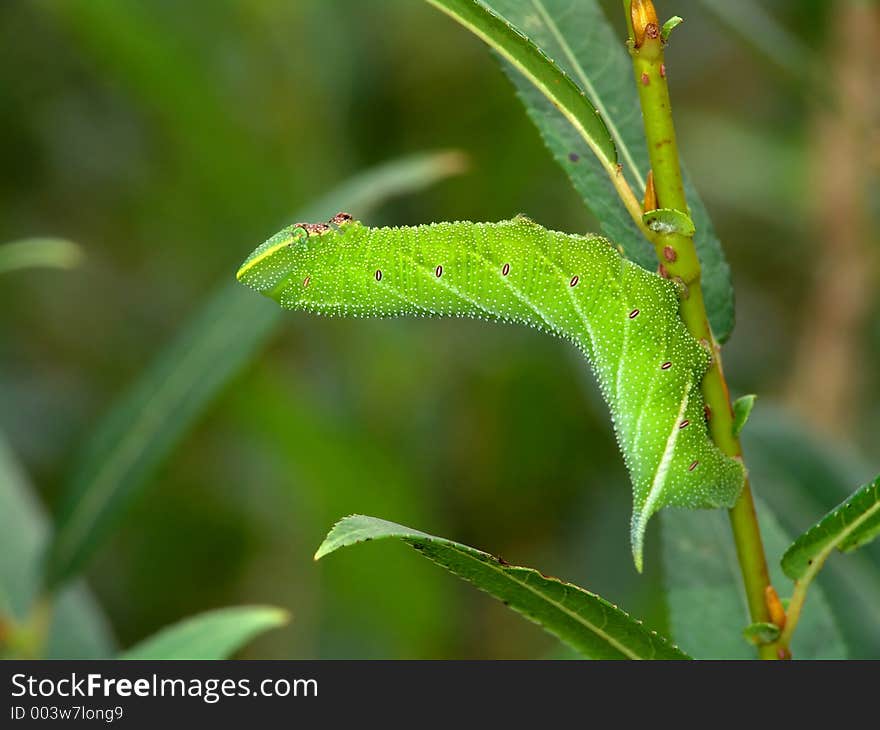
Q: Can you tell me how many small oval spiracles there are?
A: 9